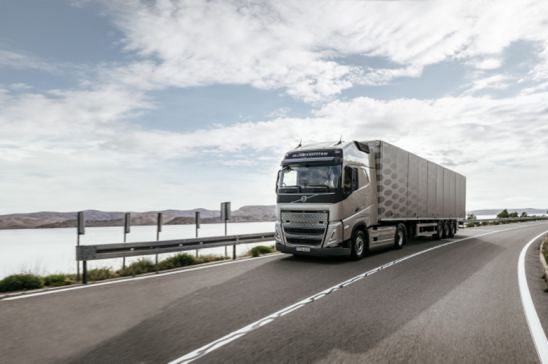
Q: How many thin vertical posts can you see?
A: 5